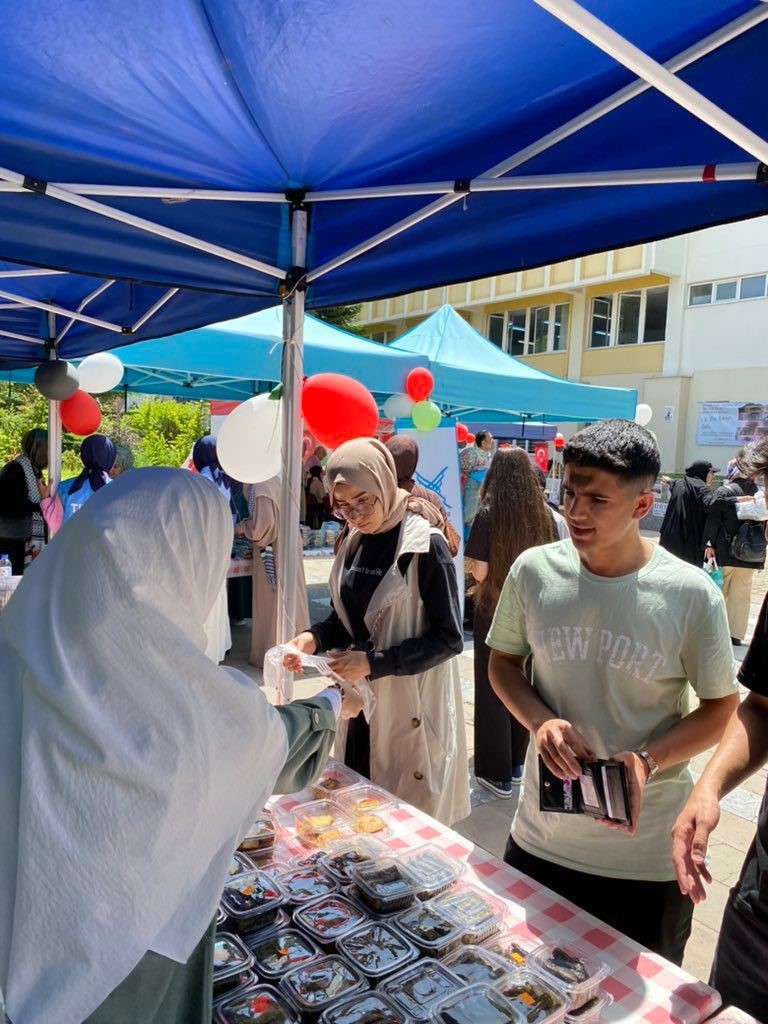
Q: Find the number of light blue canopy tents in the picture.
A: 2